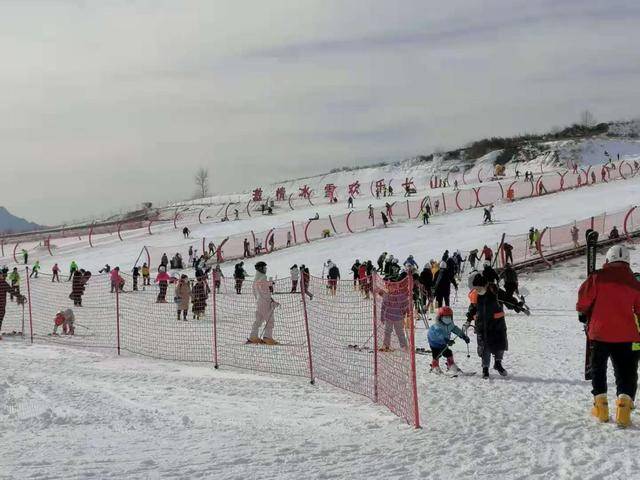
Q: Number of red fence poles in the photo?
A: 6